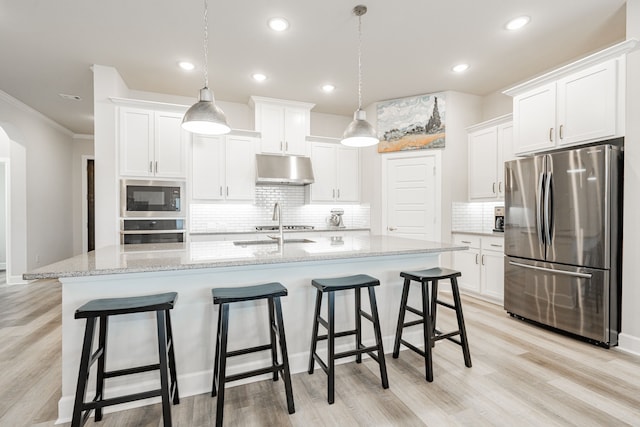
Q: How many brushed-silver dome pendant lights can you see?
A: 2